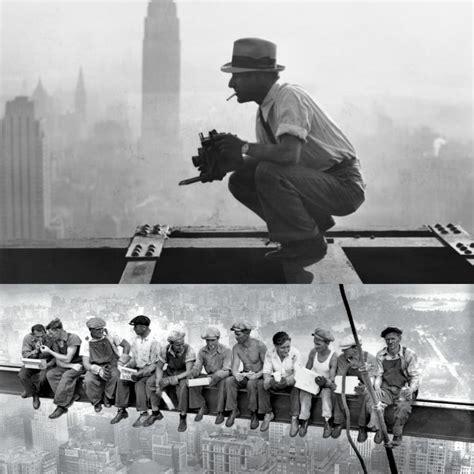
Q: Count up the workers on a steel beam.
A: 11